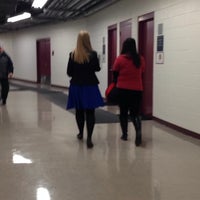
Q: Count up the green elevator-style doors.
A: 0